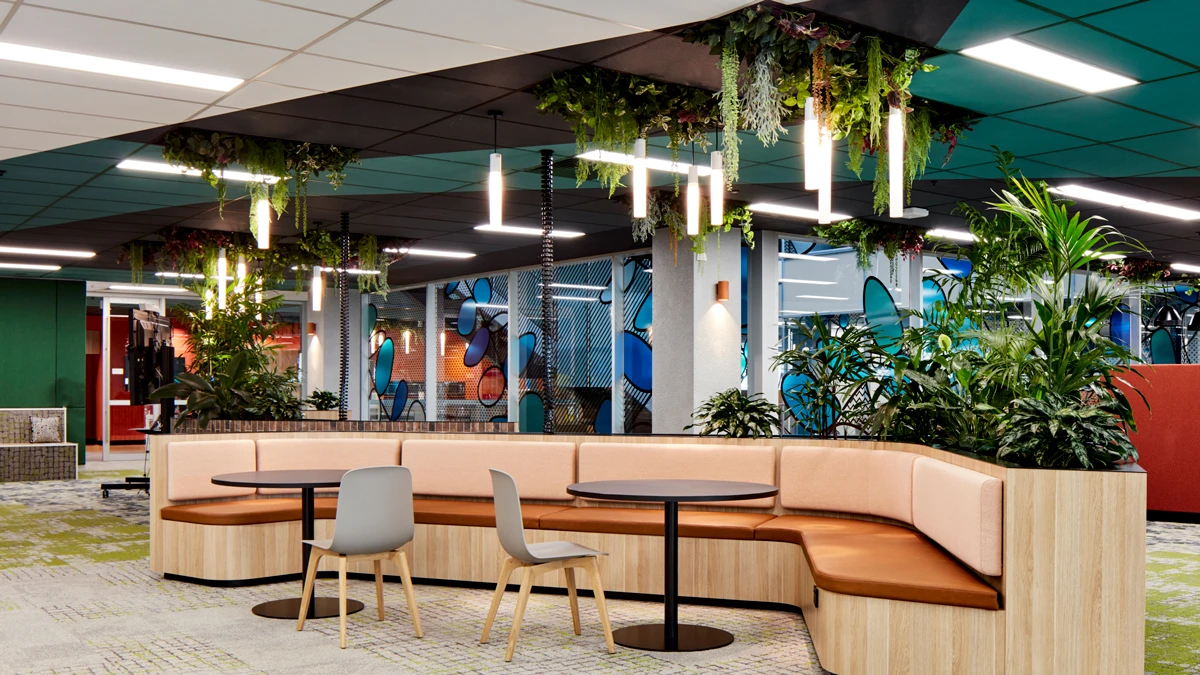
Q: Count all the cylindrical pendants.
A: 13